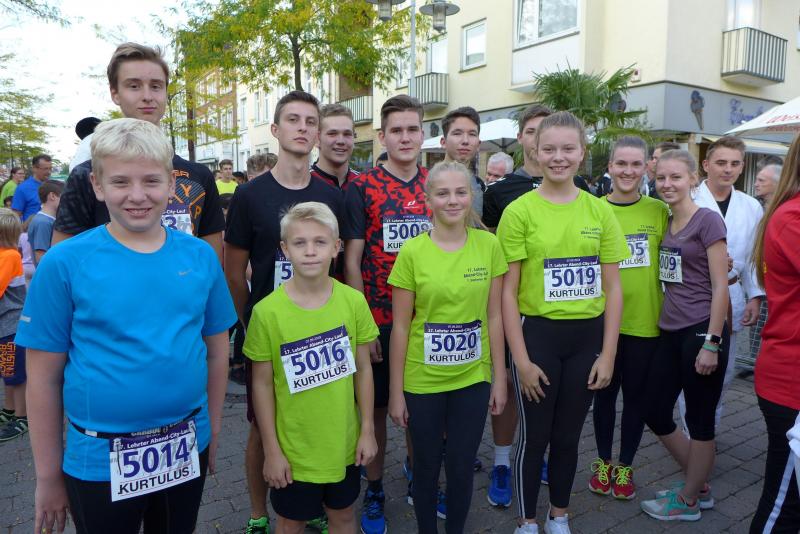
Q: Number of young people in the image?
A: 13